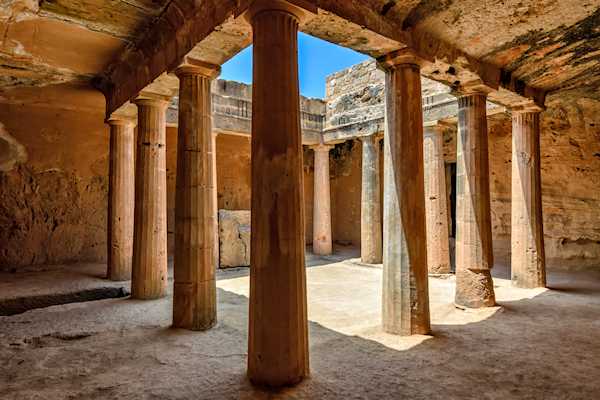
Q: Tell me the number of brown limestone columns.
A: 10